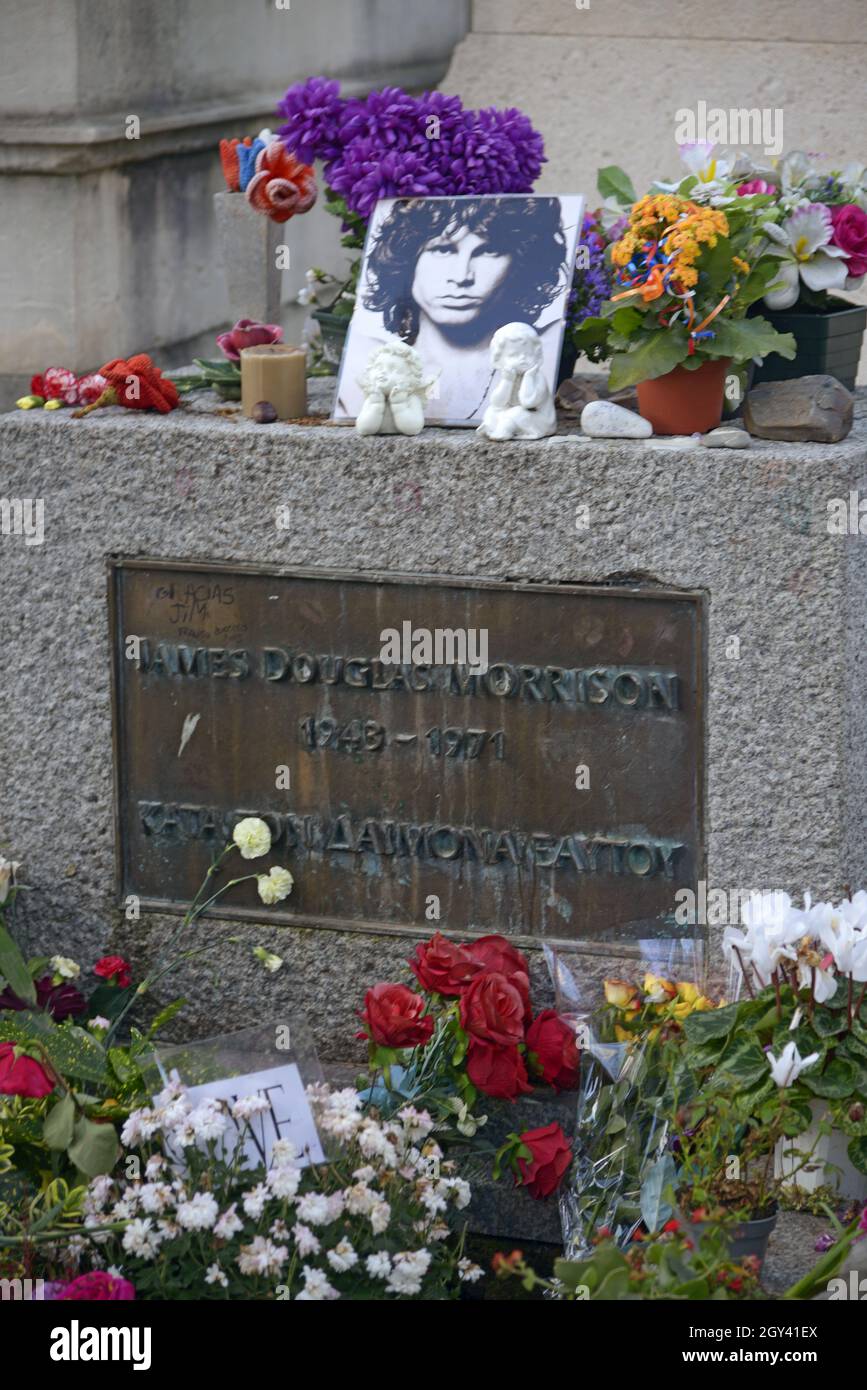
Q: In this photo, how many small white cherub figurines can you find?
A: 2